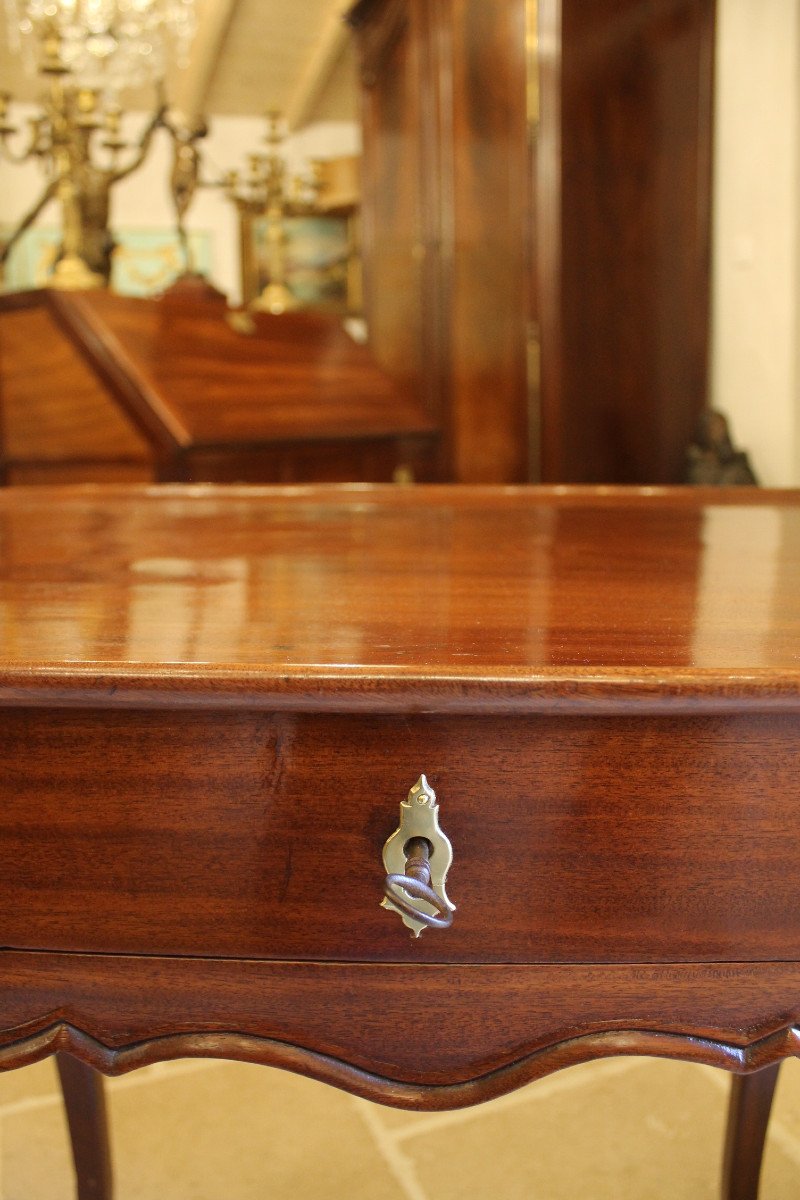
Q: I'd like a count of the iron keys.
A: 1